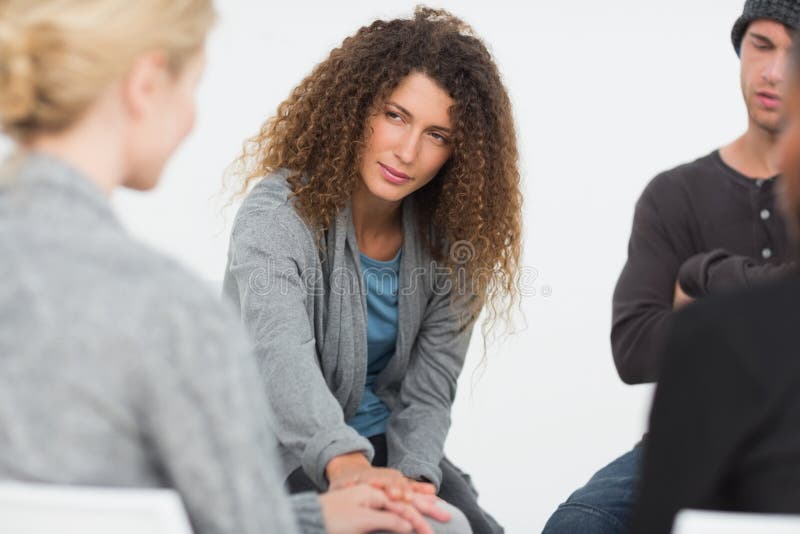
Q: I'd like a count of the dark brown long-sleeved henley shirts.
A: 1